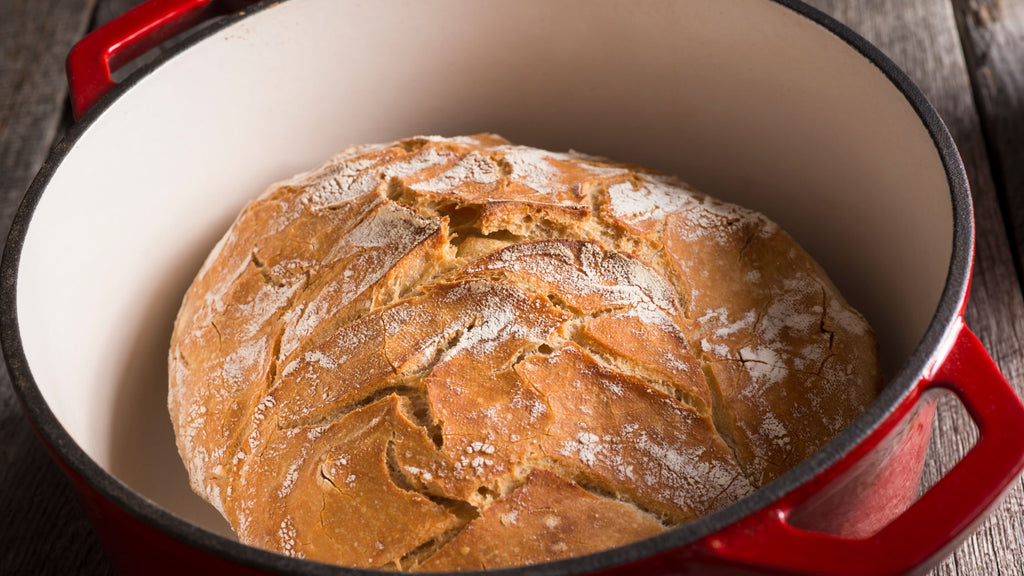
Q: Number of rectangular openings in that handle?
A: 1